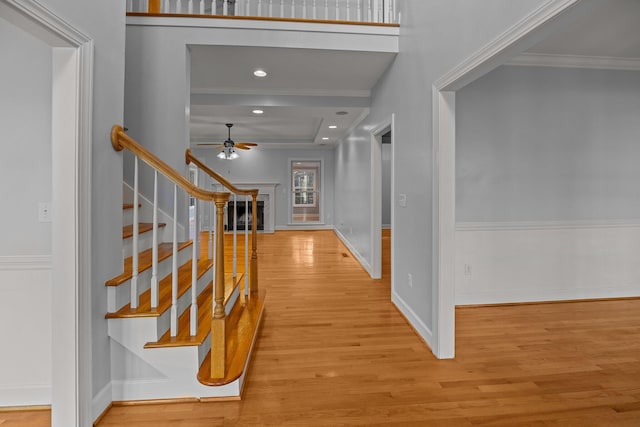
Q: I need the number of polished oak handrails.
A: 2